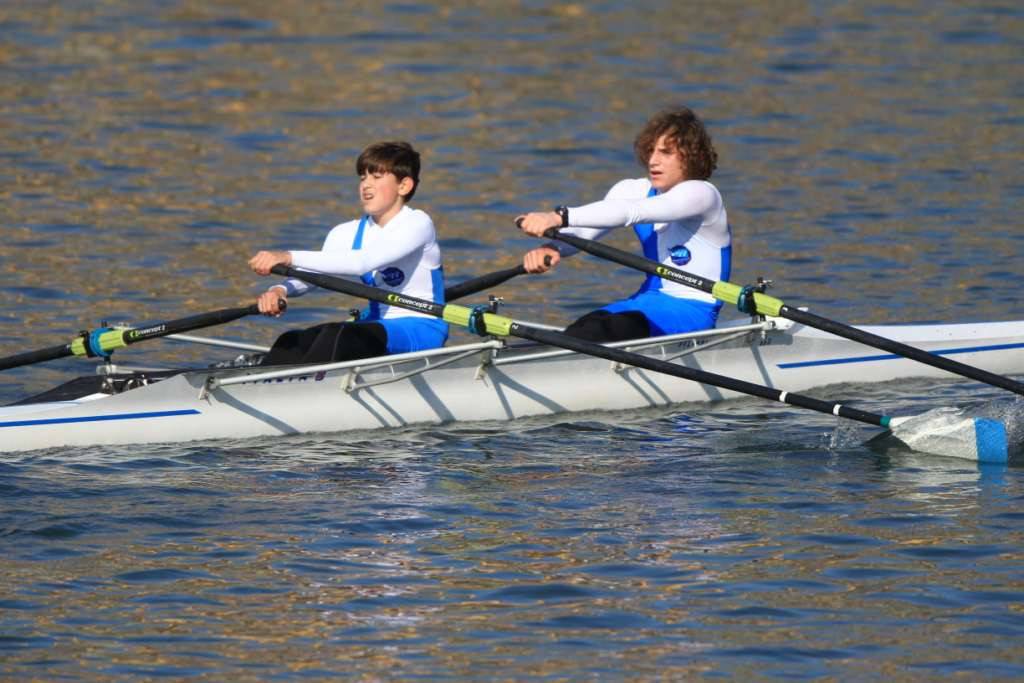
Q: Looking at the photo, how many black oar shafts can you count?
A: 4